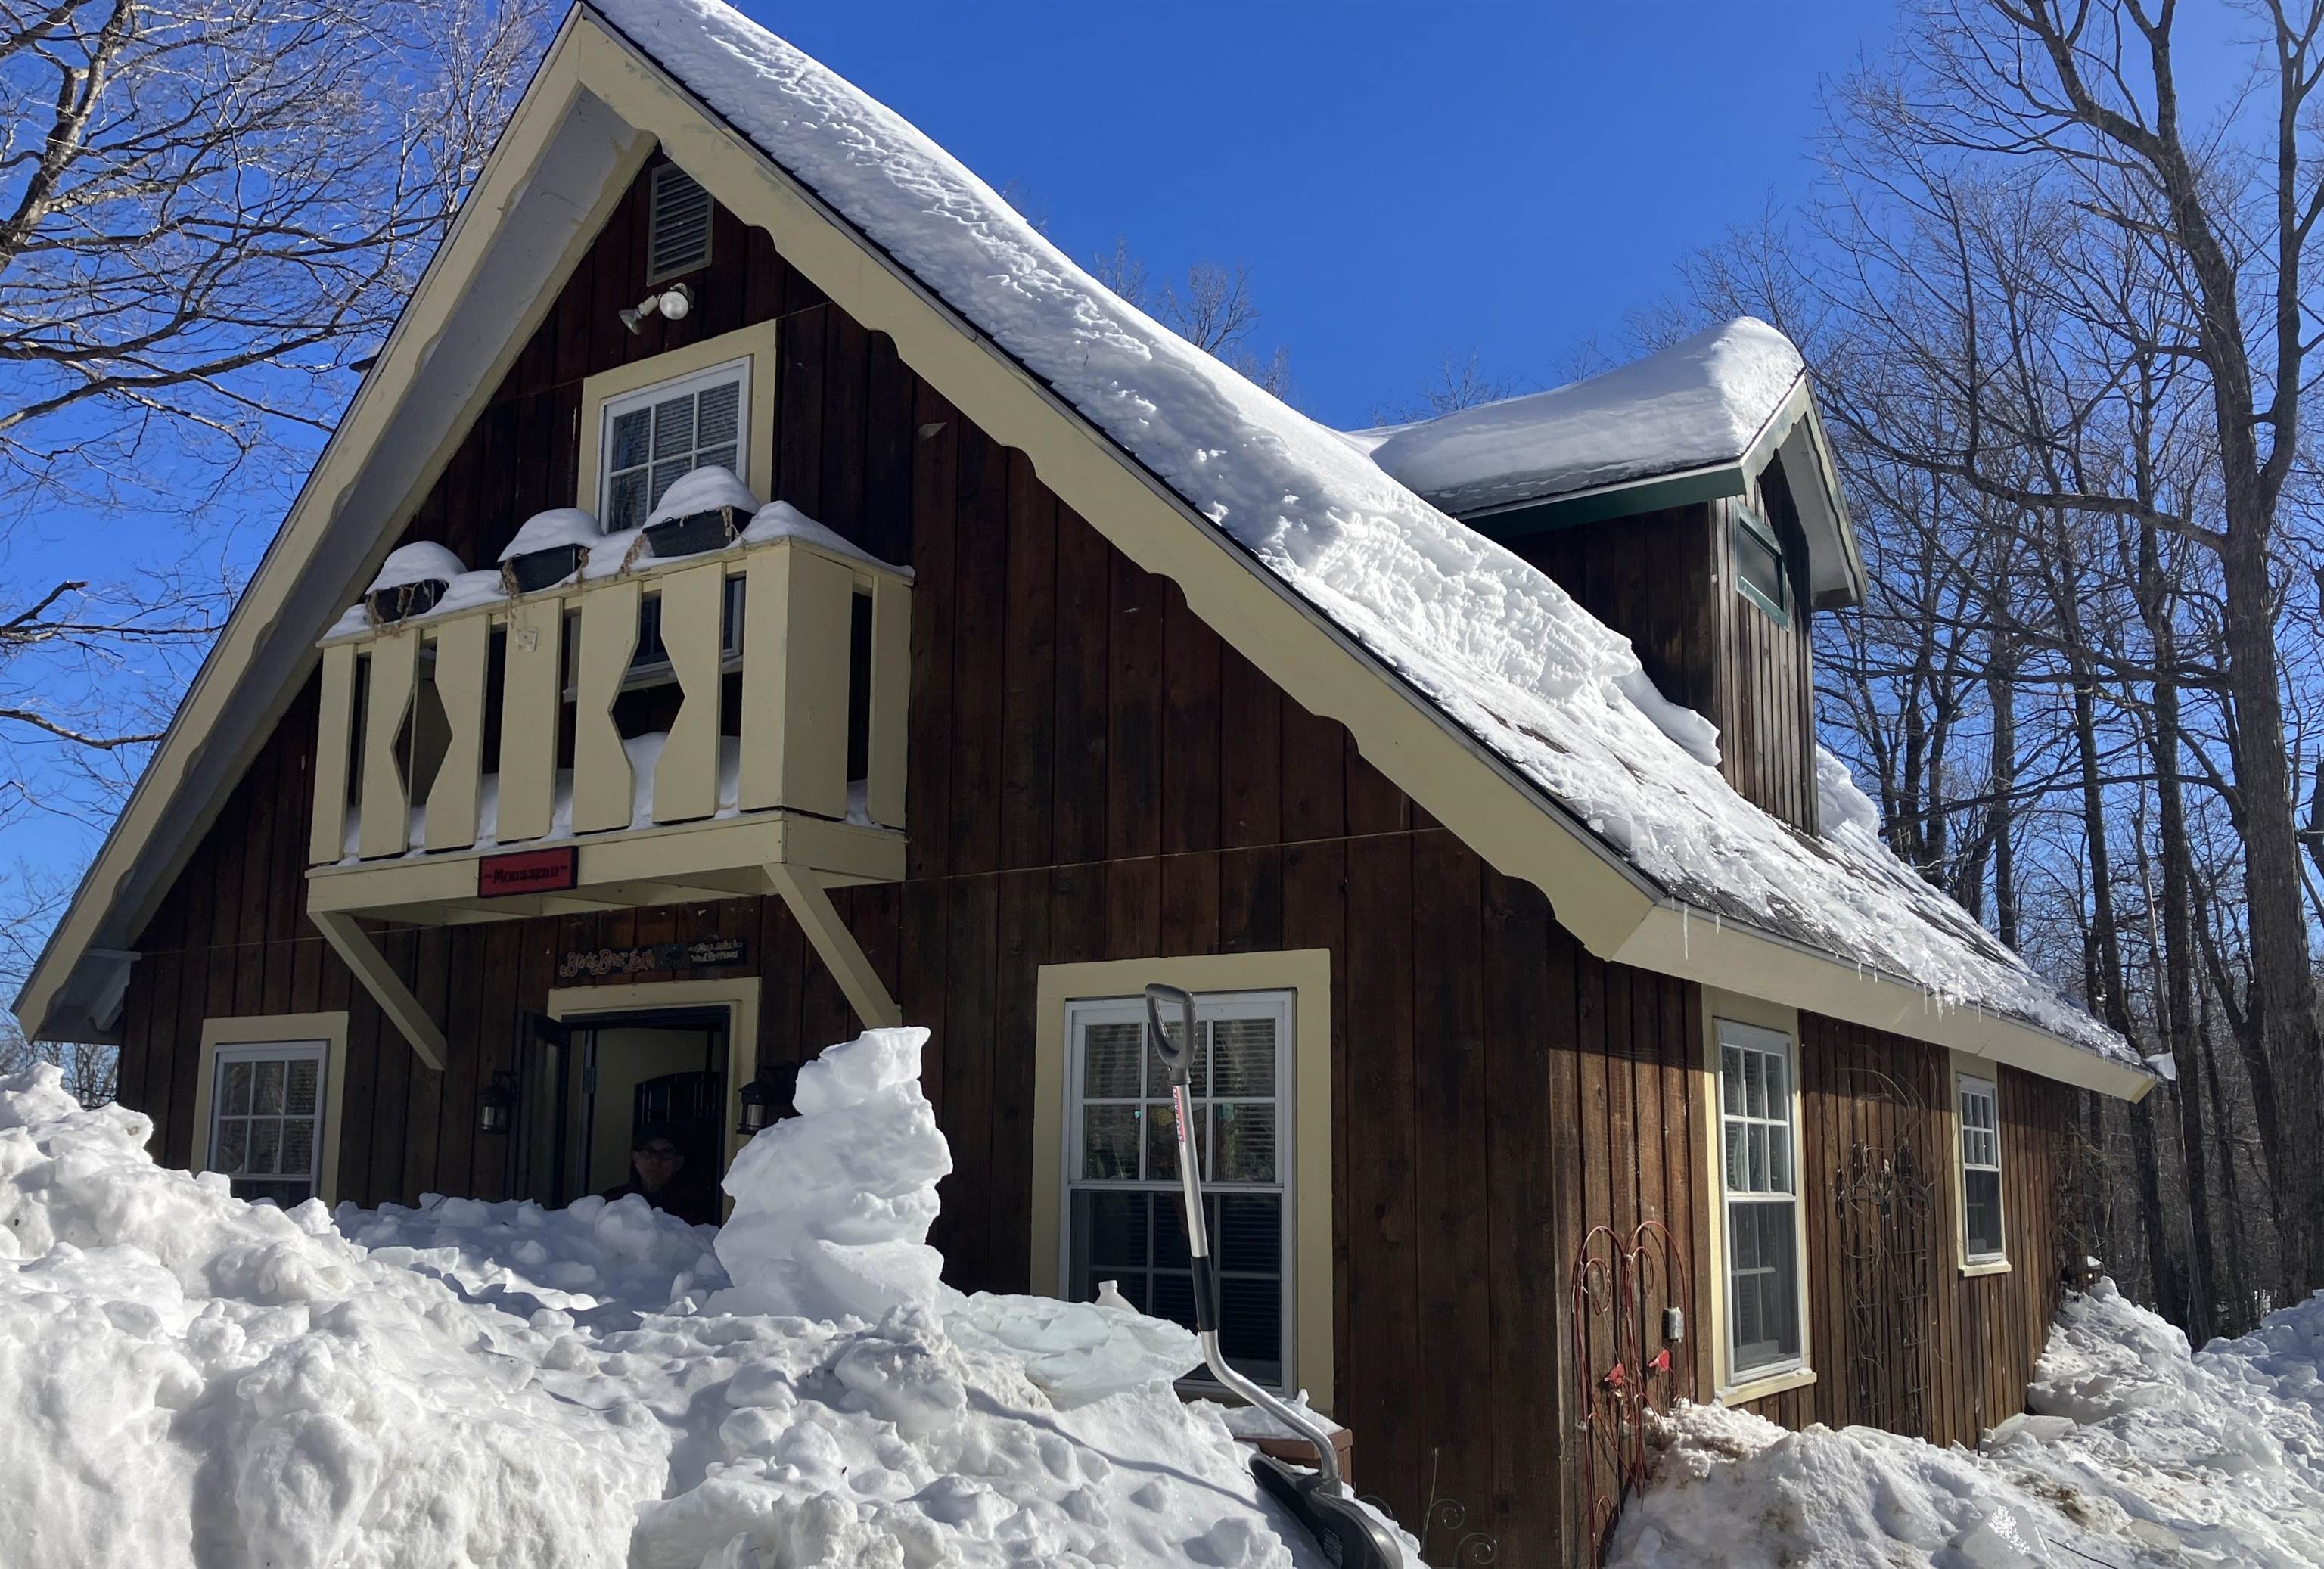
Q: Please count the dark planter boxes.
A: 3